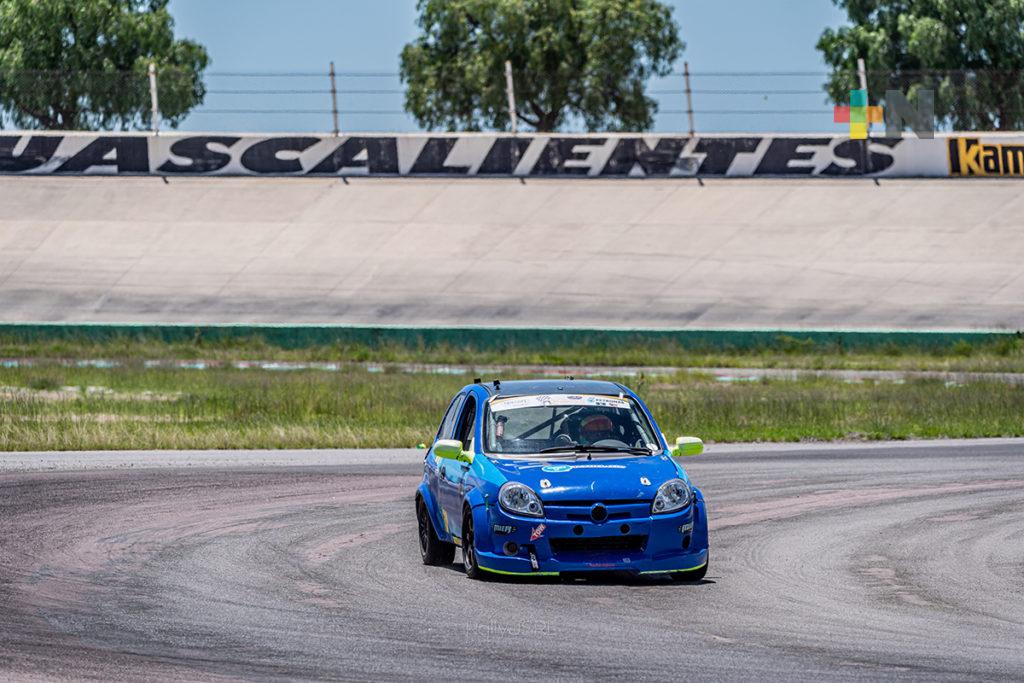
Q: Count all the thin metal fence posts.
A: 5